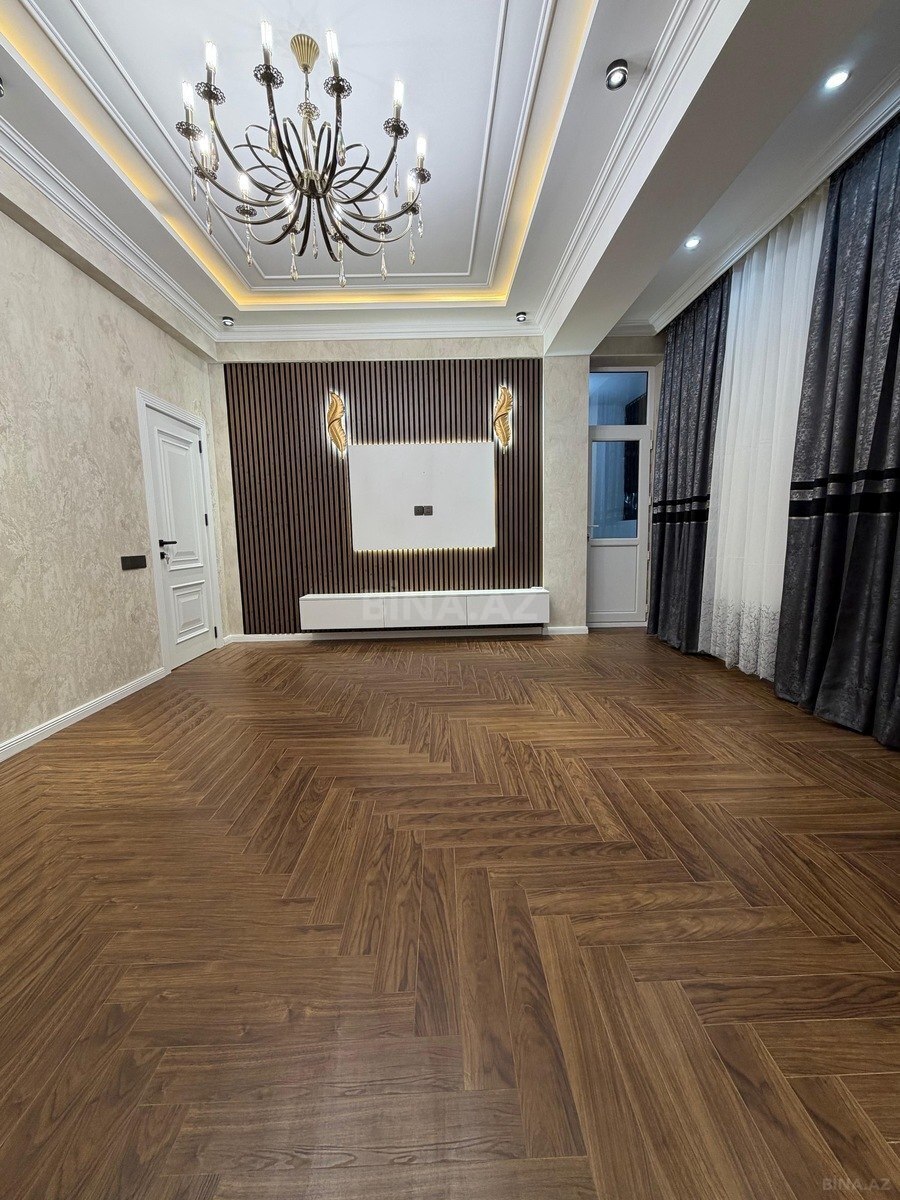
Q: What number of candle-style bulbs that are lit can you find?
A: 12